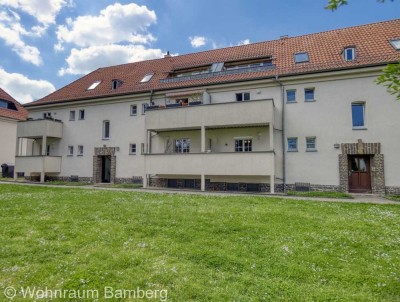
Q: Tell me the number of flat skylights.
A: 4